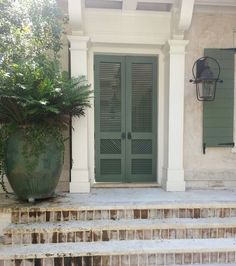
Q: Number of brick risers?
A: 3